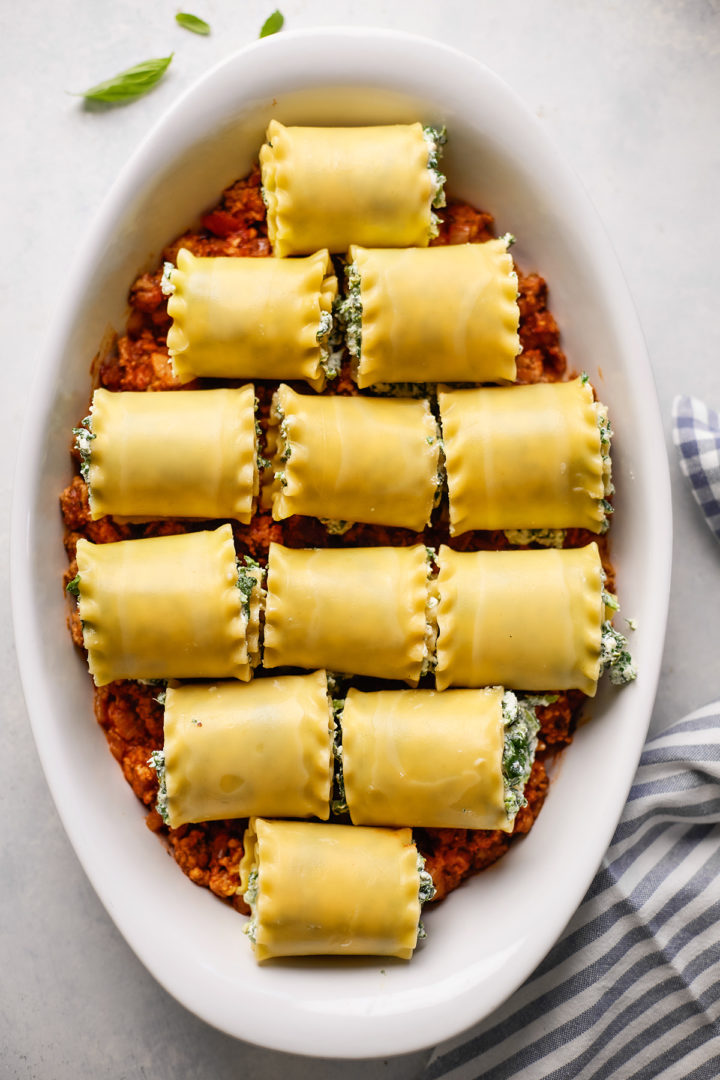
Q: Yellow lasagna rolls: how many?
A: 12